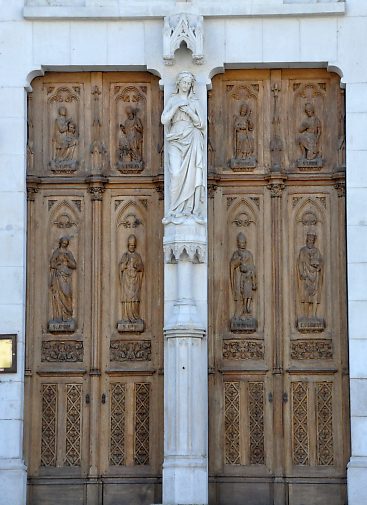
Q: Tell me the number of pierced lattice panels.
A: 8